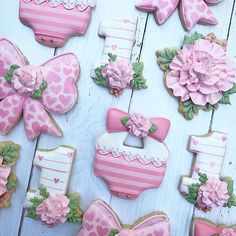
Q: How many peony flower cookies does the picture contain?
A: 2